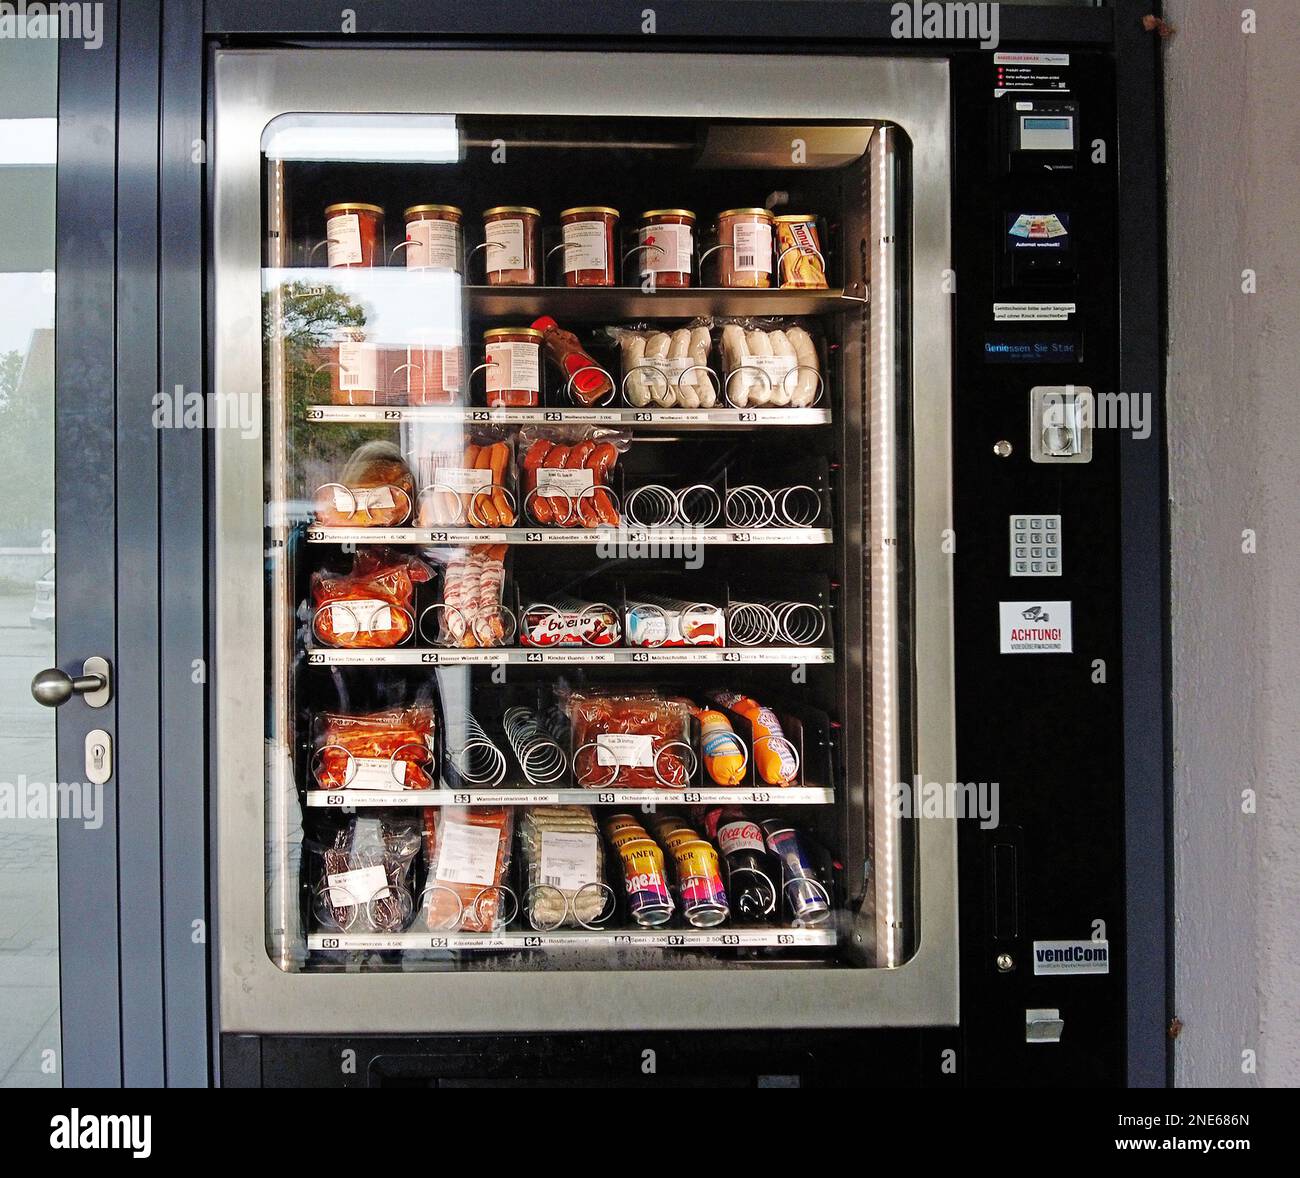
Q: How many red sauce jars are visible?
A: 9